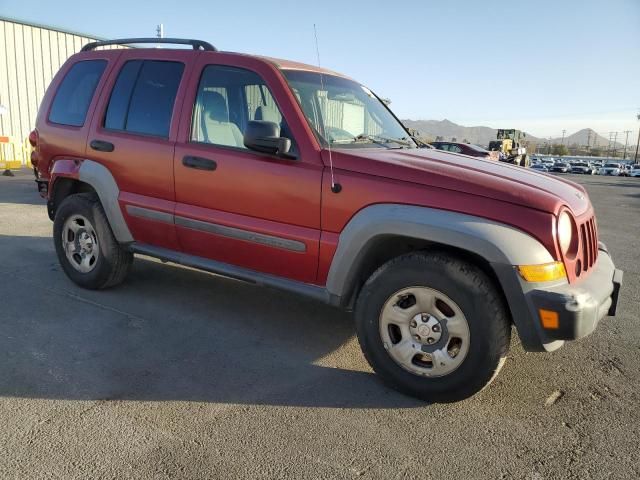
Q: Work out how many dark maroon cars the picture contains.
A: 1